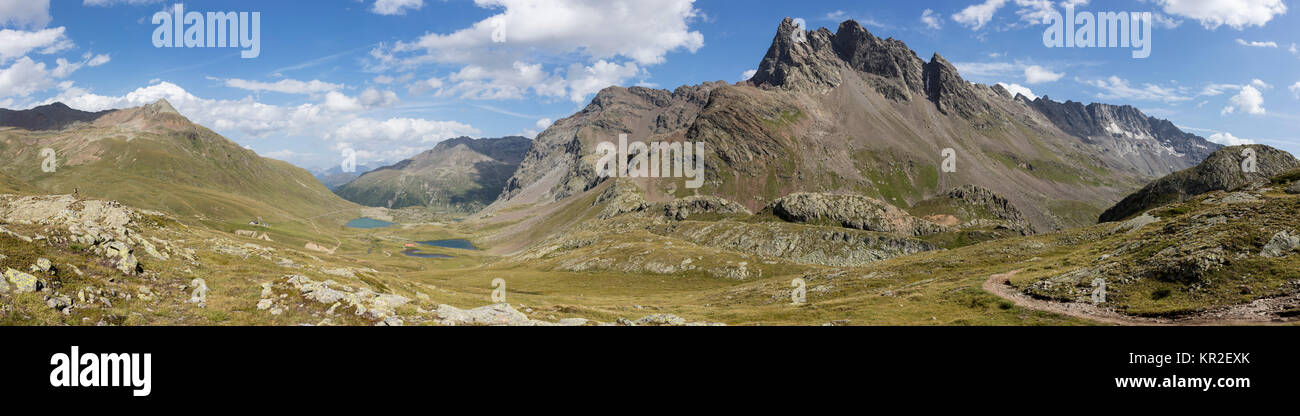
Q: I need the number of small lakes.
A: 3